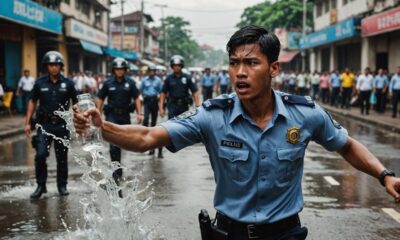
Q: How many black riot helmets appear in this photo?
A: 3